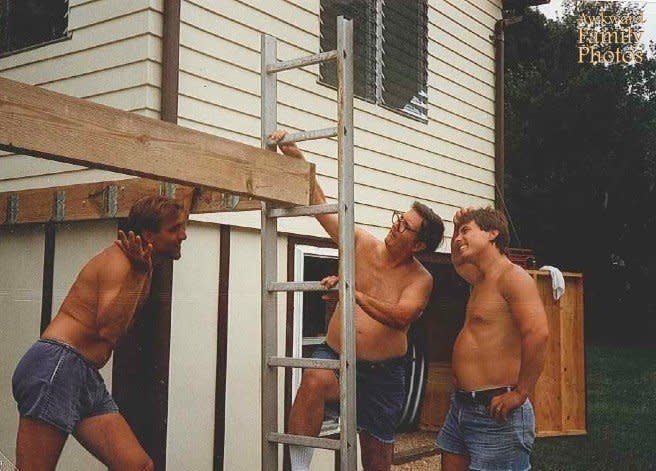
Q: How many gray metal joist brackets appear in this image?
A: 5